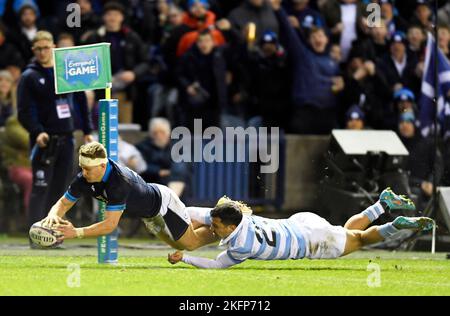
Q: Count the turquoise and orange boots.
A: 2